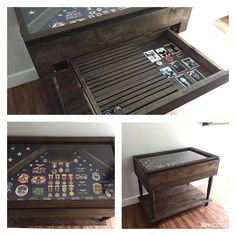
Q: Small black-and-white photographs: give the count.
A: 8